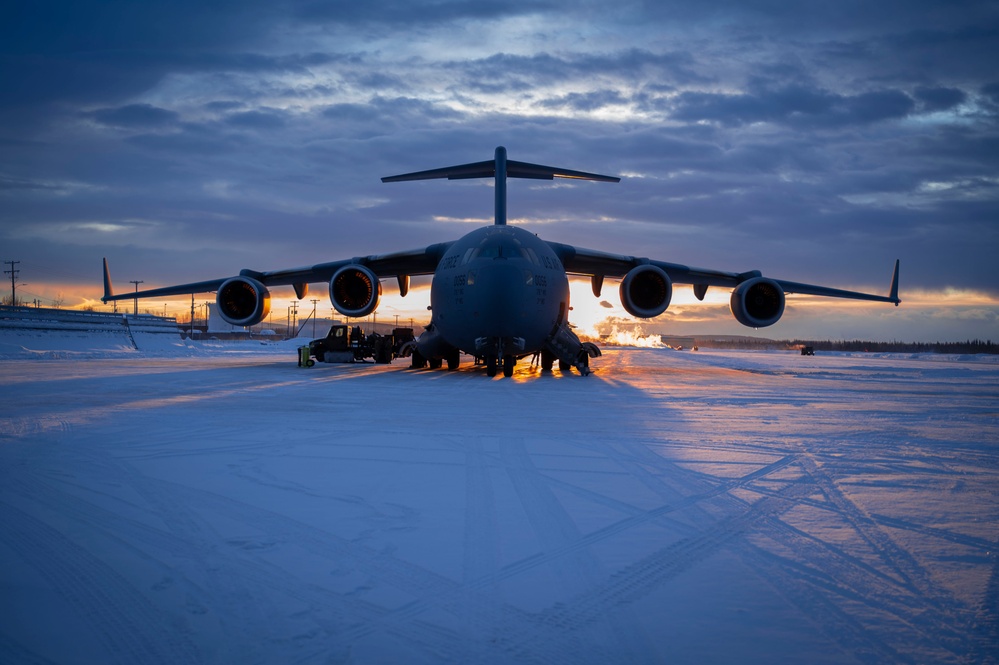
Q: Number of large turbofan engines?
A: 4